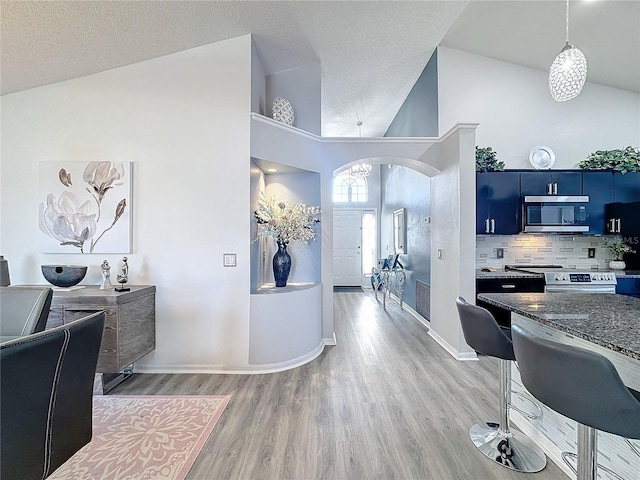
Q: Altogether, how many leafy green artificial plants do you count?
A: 3